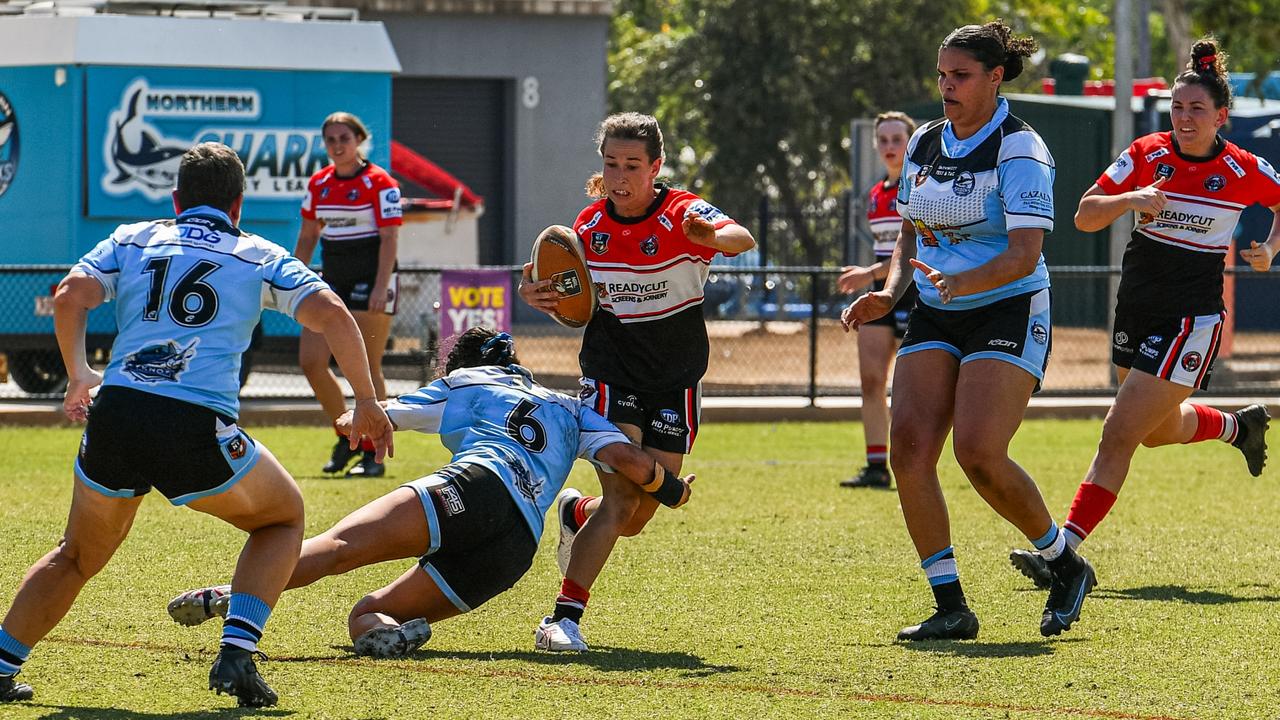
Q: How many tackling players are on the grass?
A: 1